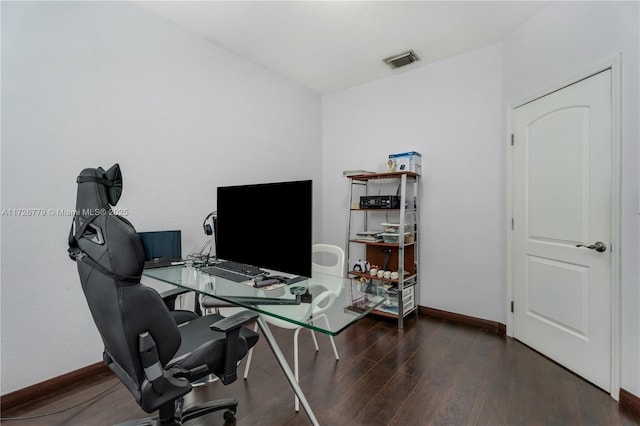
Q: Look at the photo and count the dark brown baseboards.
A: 3